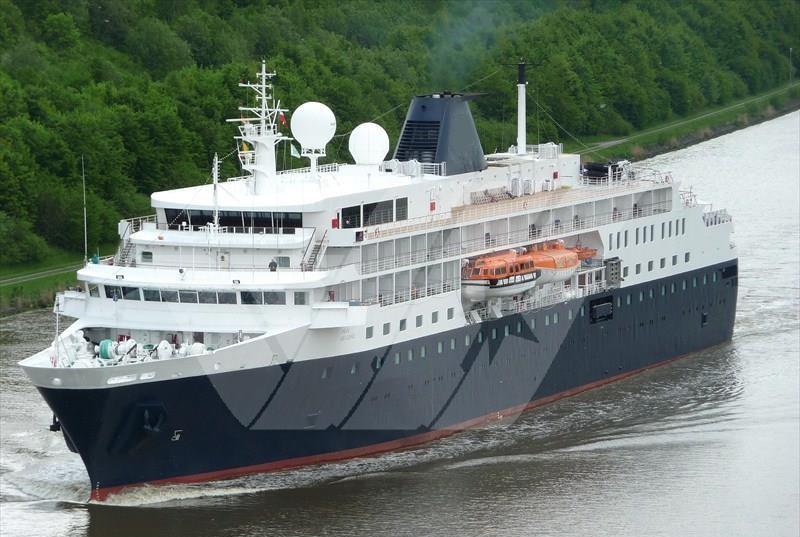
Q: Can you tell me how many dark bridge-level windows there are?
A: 11